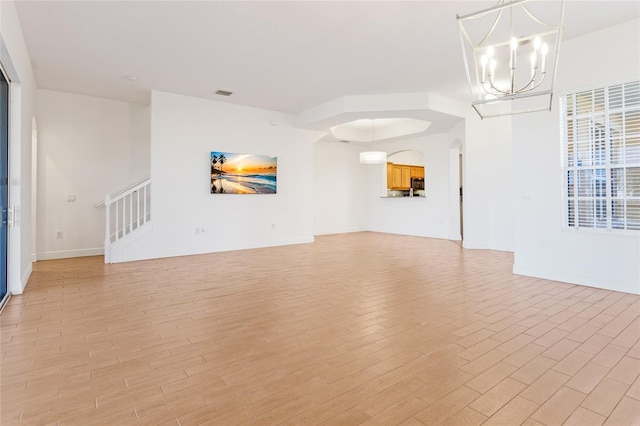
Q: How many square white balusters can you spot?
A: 5